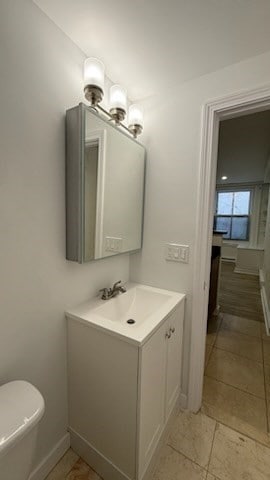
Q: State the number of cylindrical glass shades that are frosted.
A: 3